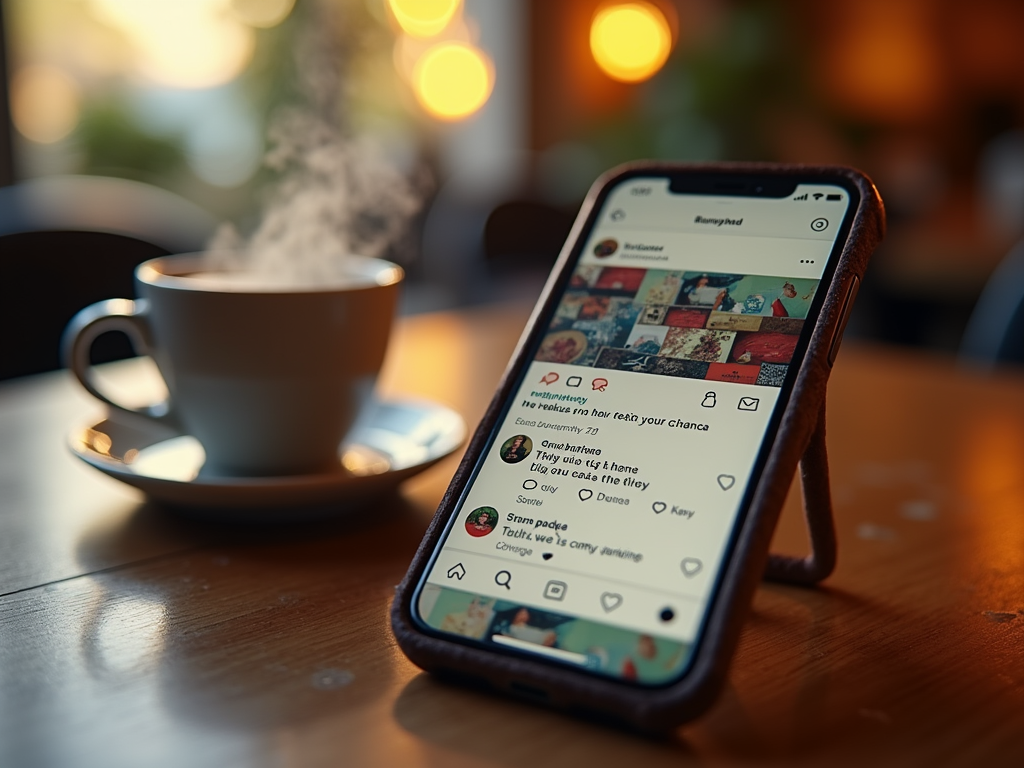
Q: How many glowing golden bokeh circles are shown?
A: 3